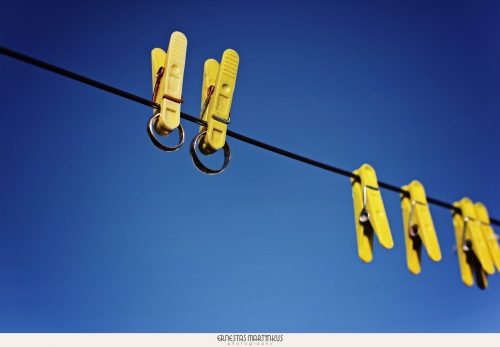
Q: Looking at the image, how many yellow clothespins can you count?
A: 6